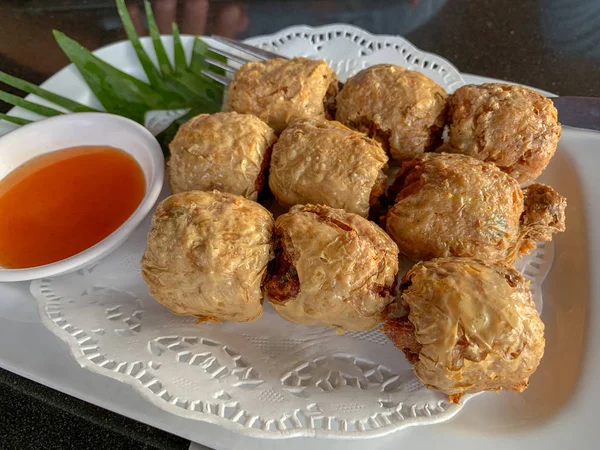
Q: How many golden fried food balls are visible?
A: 9